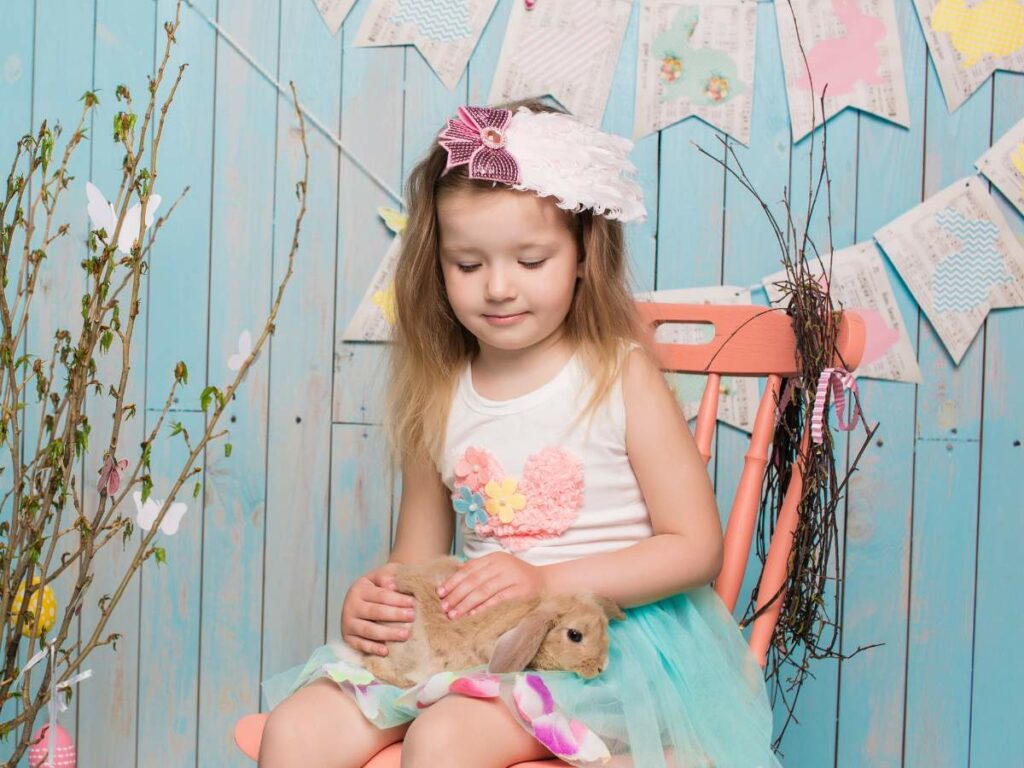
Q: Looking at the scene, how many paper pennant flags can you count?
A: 11